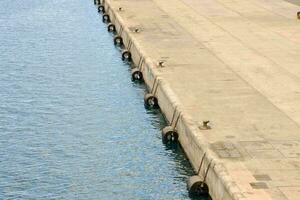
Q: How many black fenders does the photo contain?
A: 10